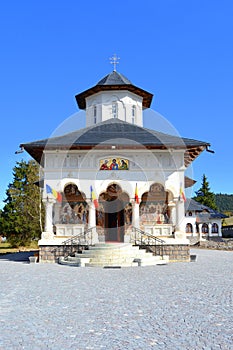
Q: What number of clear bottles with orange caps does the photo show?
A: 0